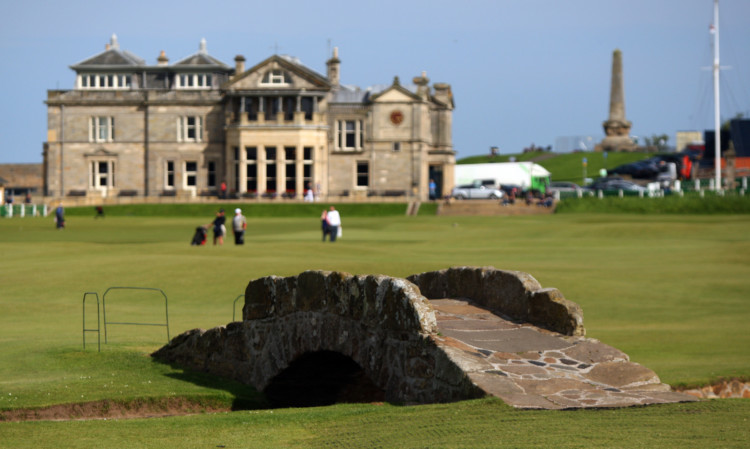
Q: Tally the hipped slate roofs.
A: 2